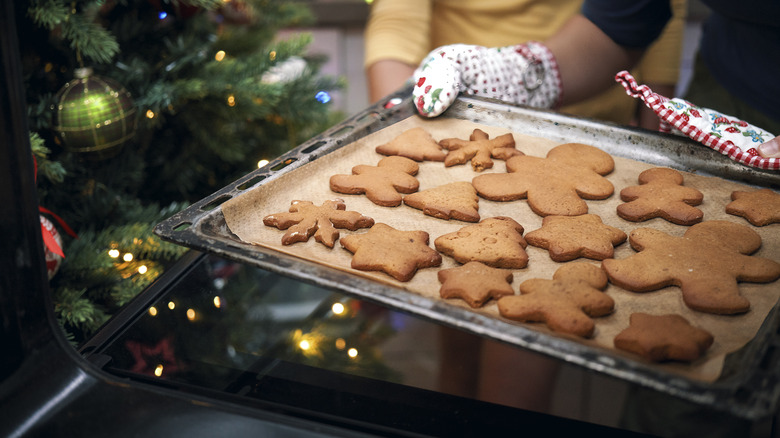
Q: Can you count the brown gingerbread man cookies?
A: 5